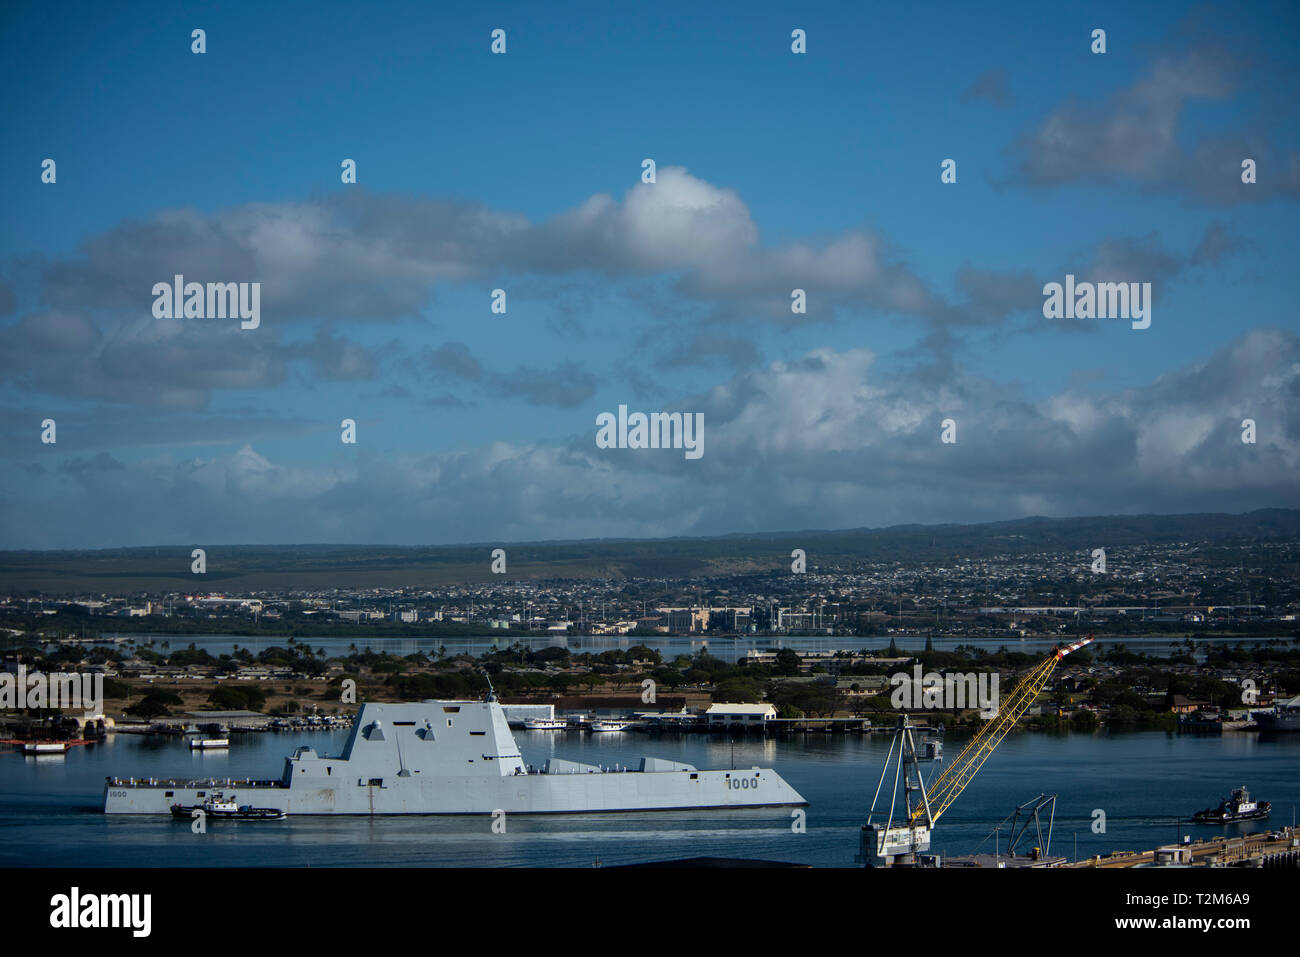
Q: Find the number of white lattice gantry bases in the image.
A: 1